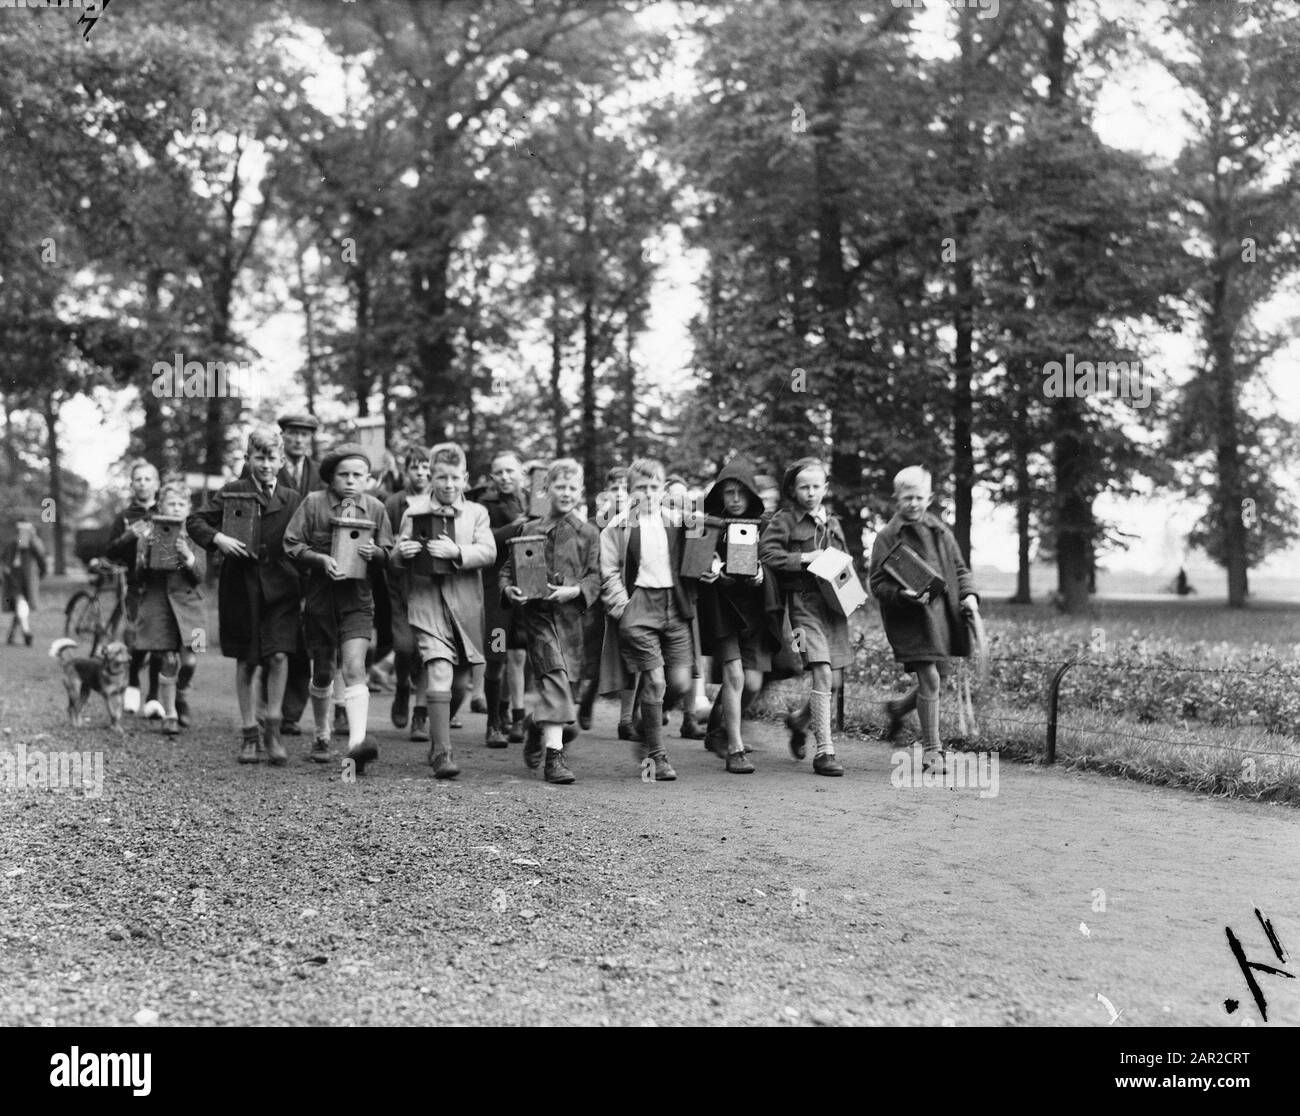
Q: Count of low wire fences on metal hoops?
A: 1